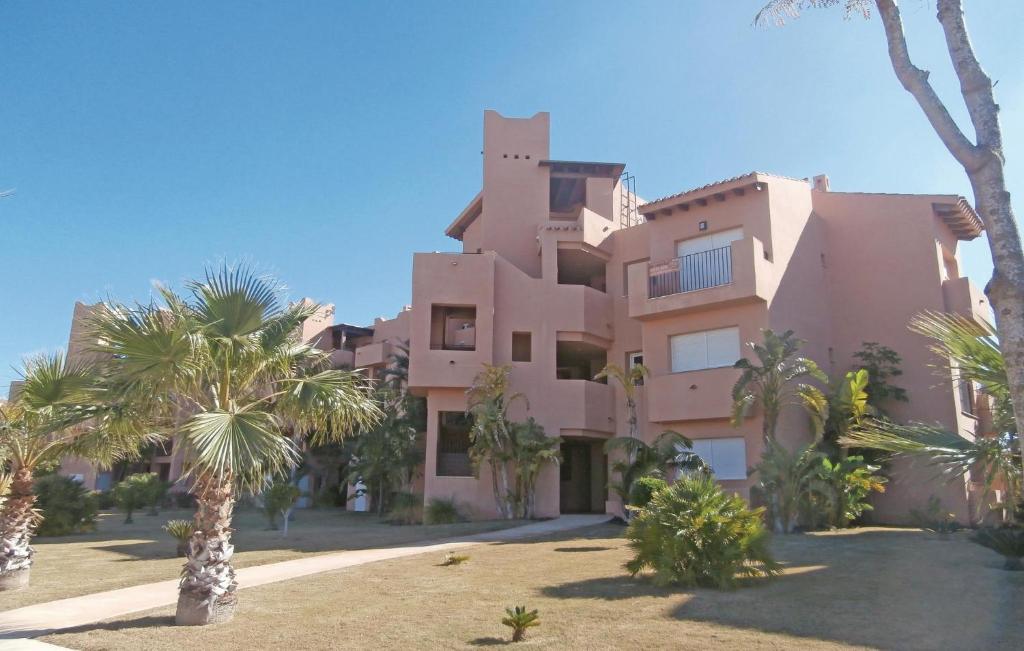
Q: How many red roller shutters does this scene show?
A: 0